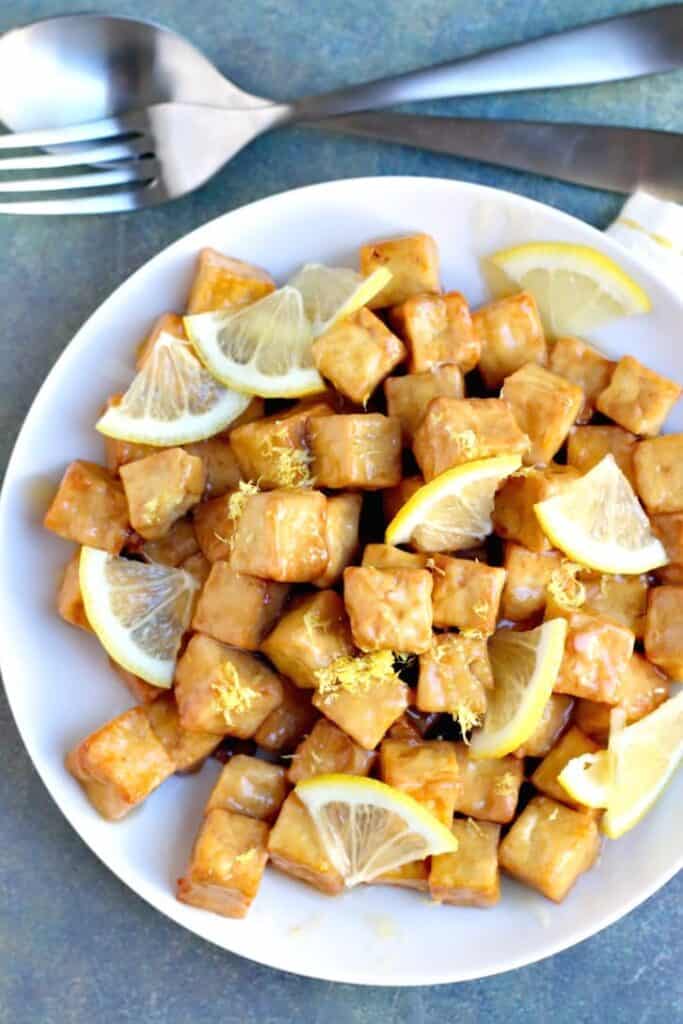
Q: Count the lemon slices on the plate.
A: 11